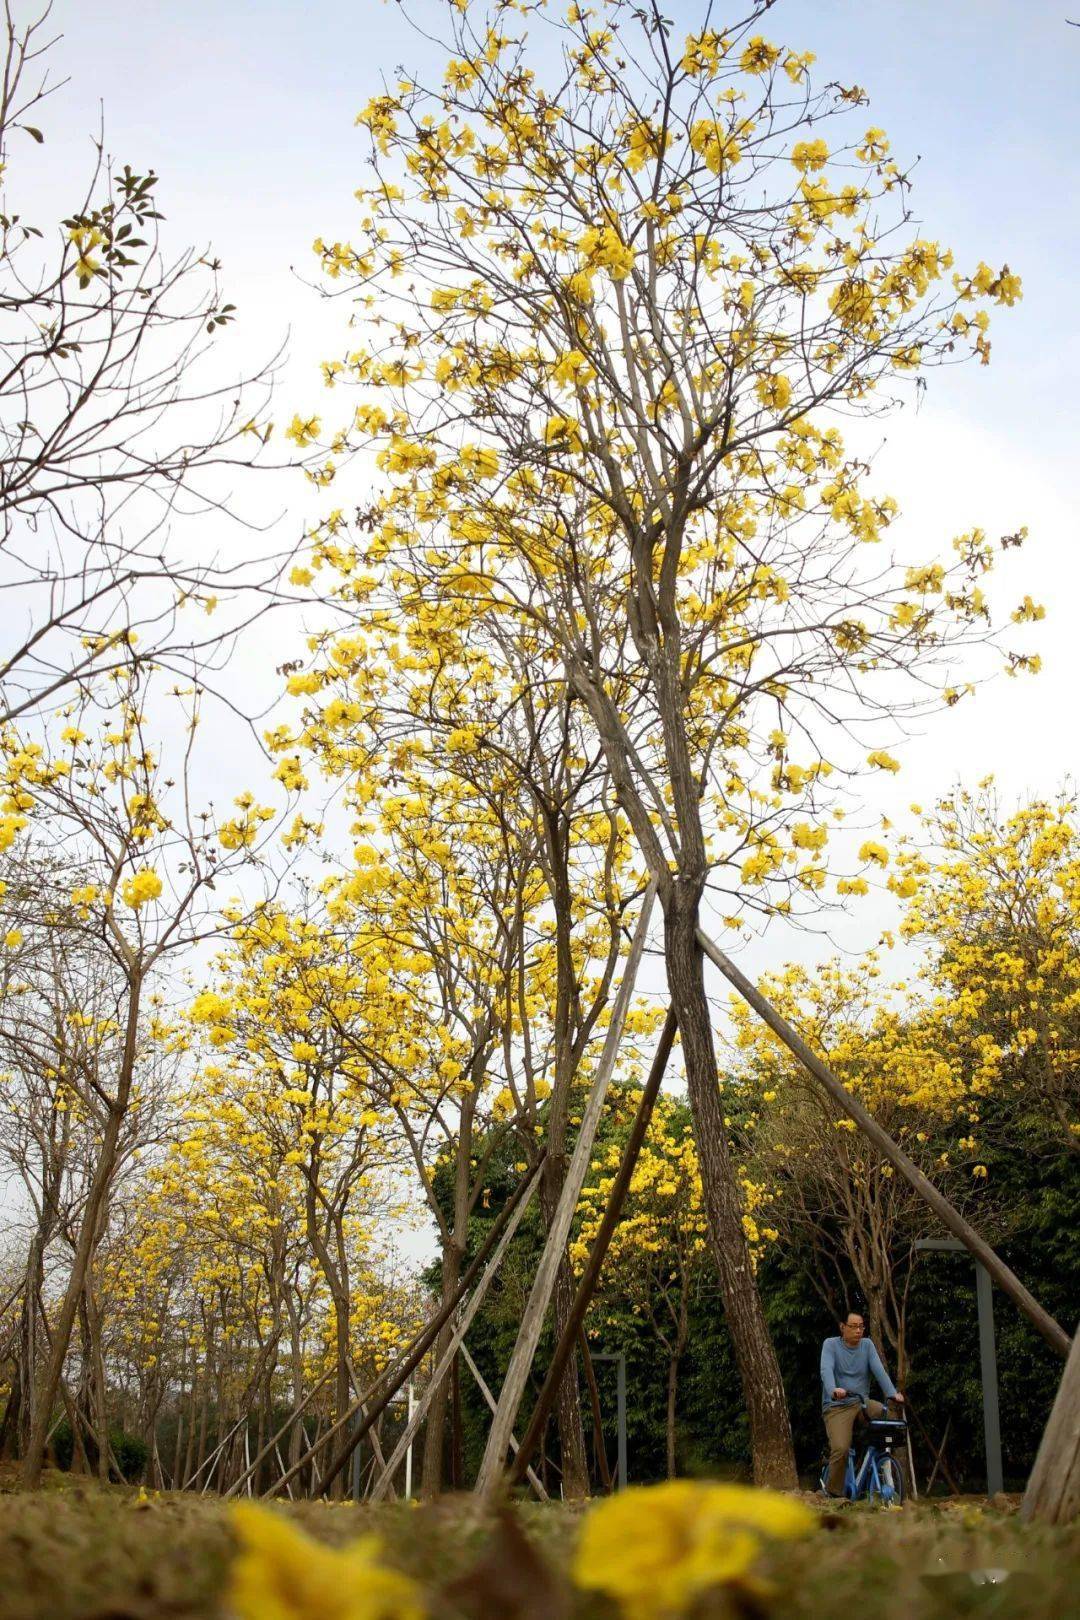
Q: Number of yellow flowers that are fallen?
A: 2